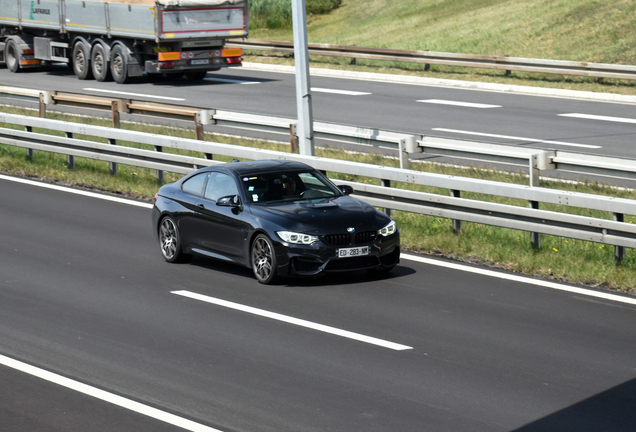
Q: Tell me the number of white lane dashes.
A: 7